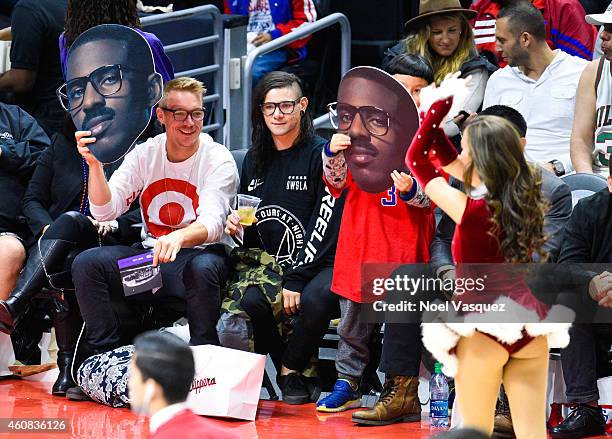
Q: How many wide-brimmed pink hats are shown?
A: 0